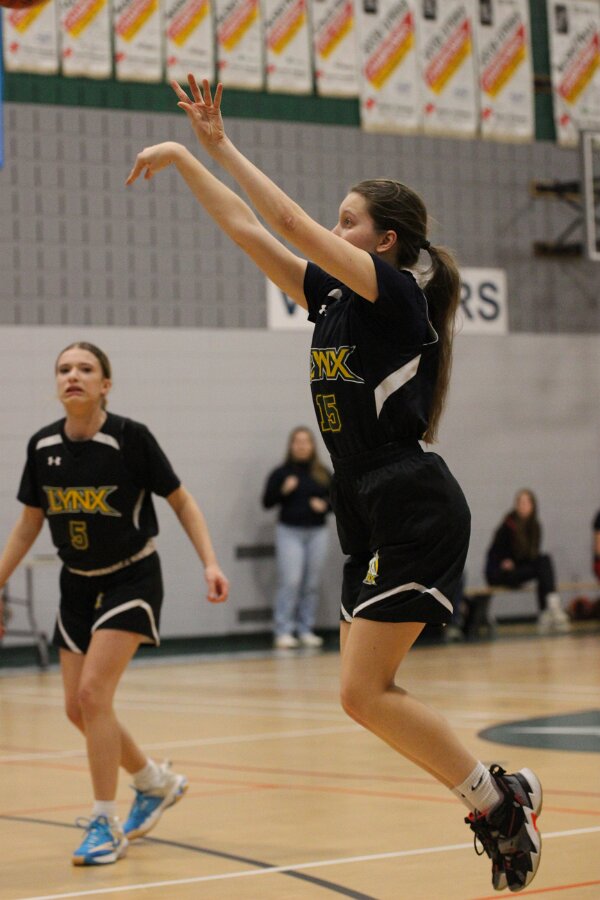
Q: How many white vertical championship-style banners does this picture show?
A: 11